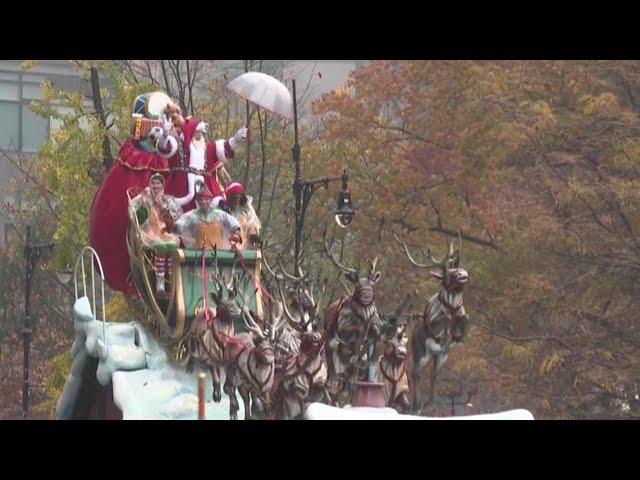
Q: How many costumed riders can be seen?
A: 4